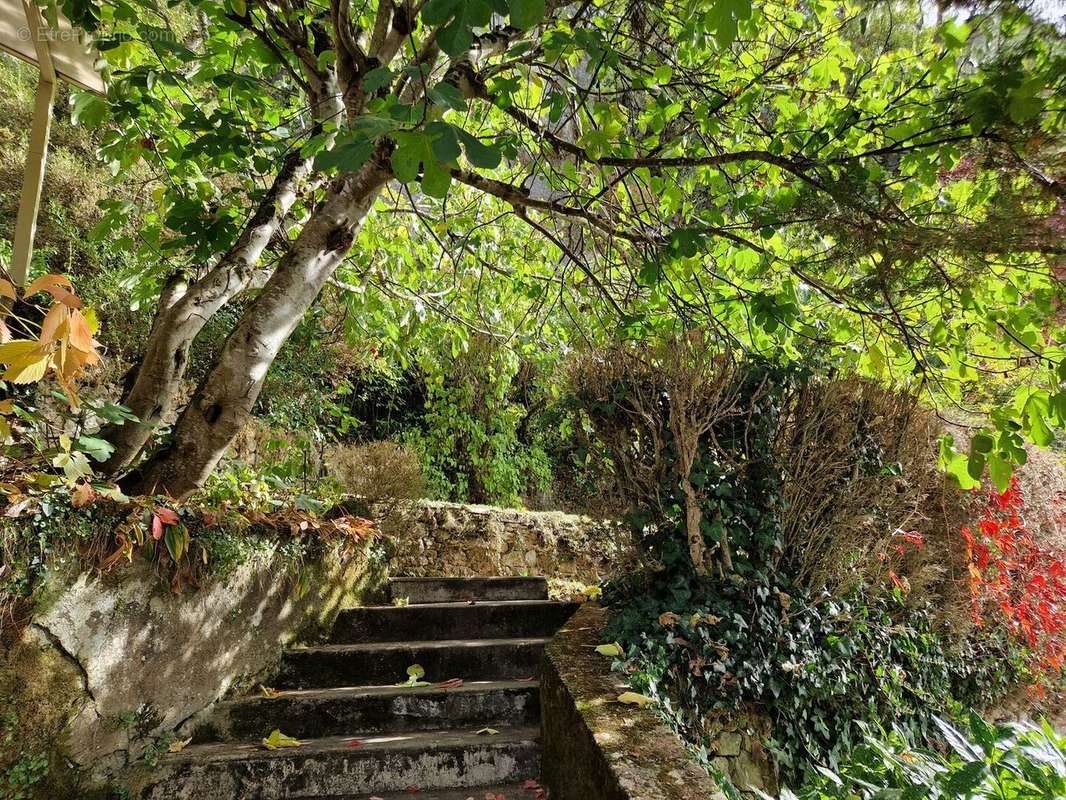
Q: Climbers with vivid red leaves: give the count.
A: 1